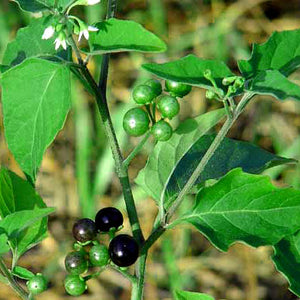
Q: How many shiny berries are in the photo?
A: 13